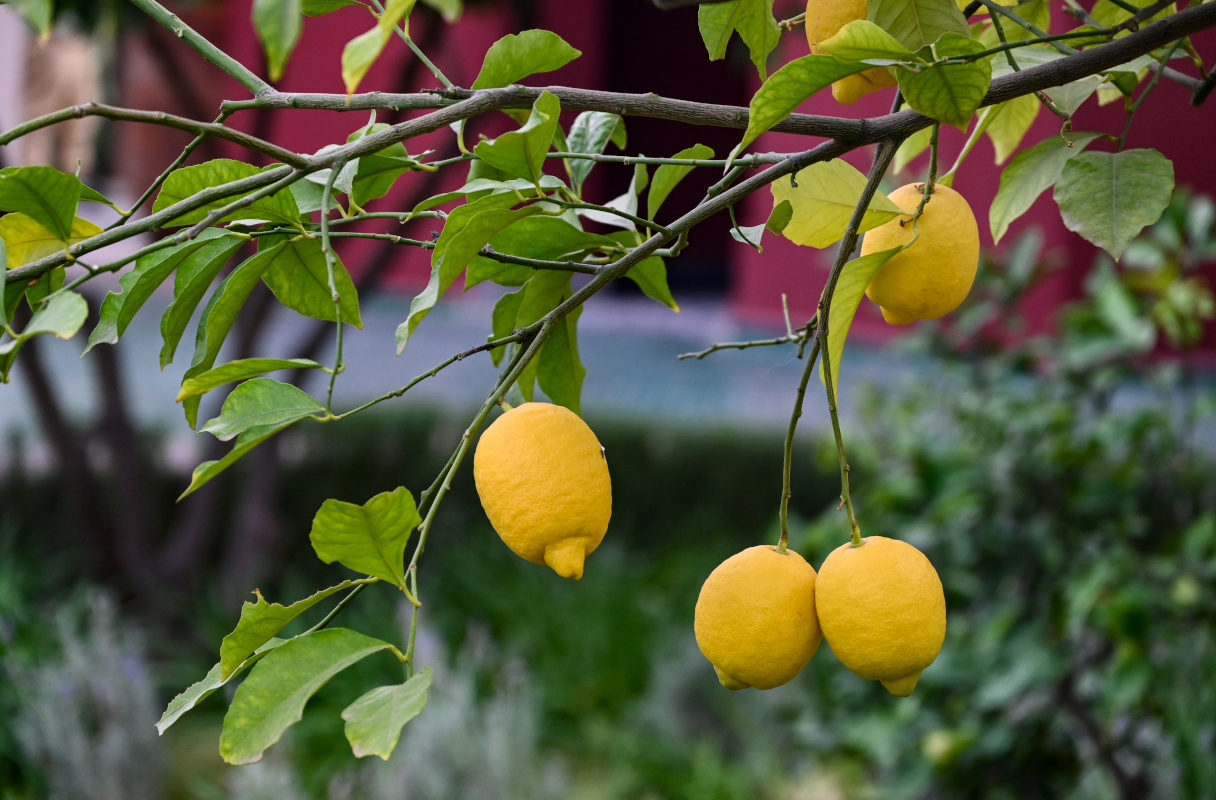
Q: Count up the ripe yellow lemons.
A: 5